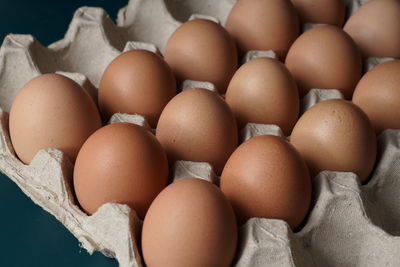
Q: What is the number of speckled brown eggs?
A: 14